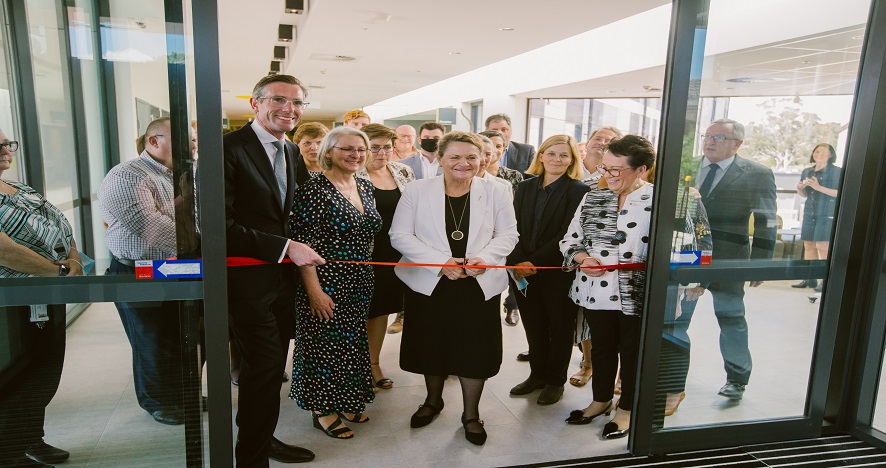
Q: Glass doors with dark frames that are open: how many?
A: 2